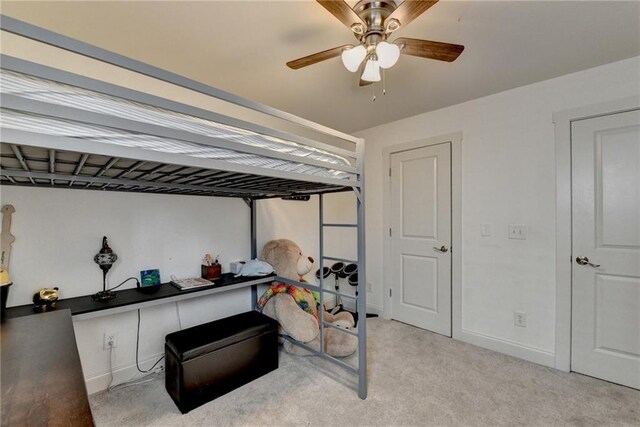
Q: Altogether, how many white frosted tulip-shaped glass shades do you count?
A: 3